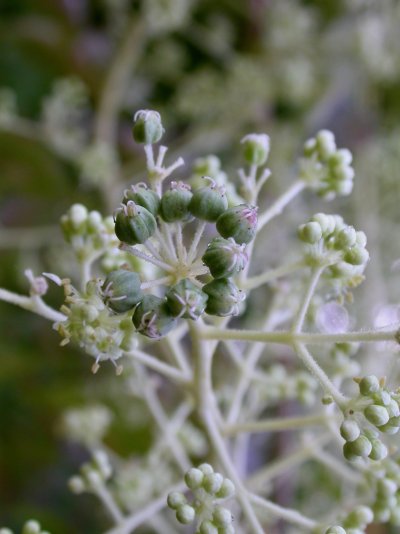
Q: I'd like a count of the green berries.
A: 12